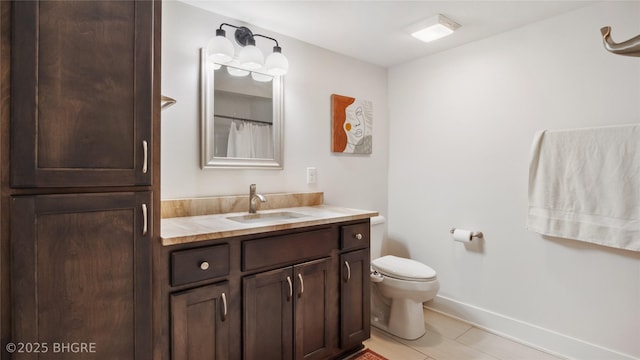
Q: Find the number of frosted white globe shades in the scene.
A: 3